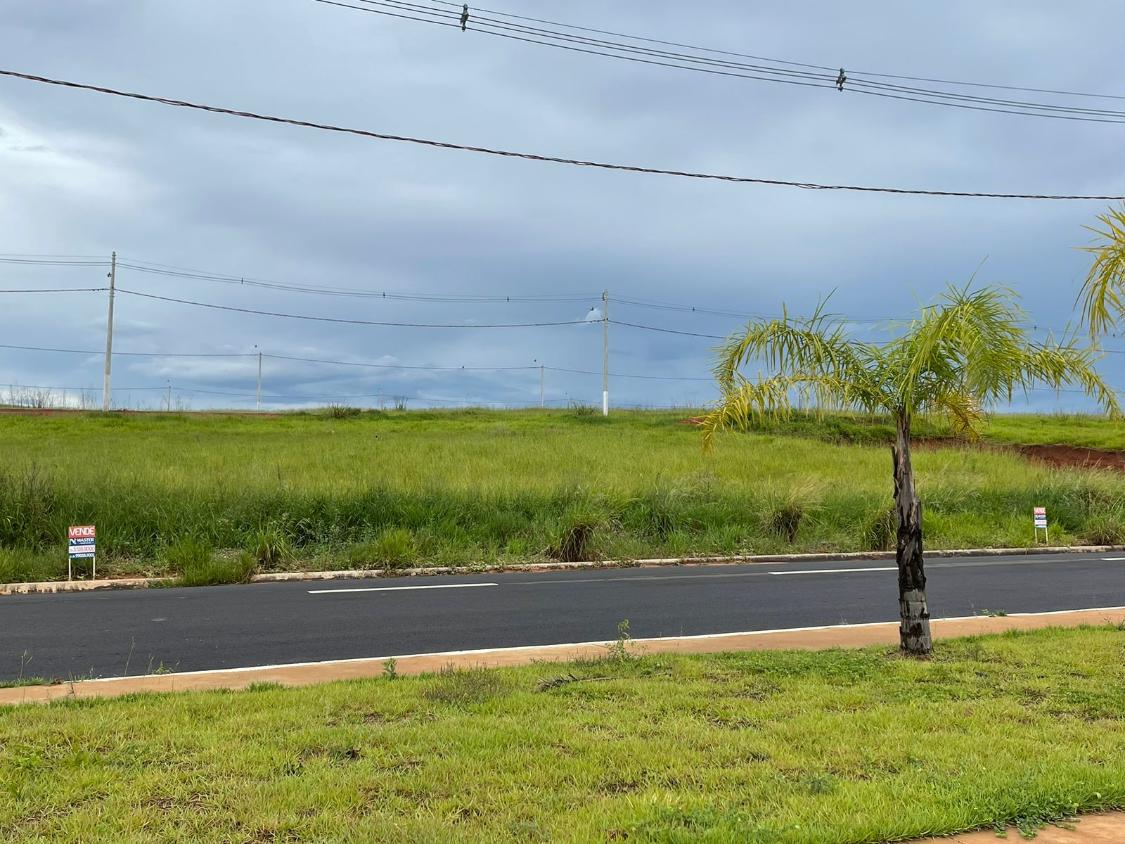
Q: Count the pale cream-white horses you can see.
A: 0